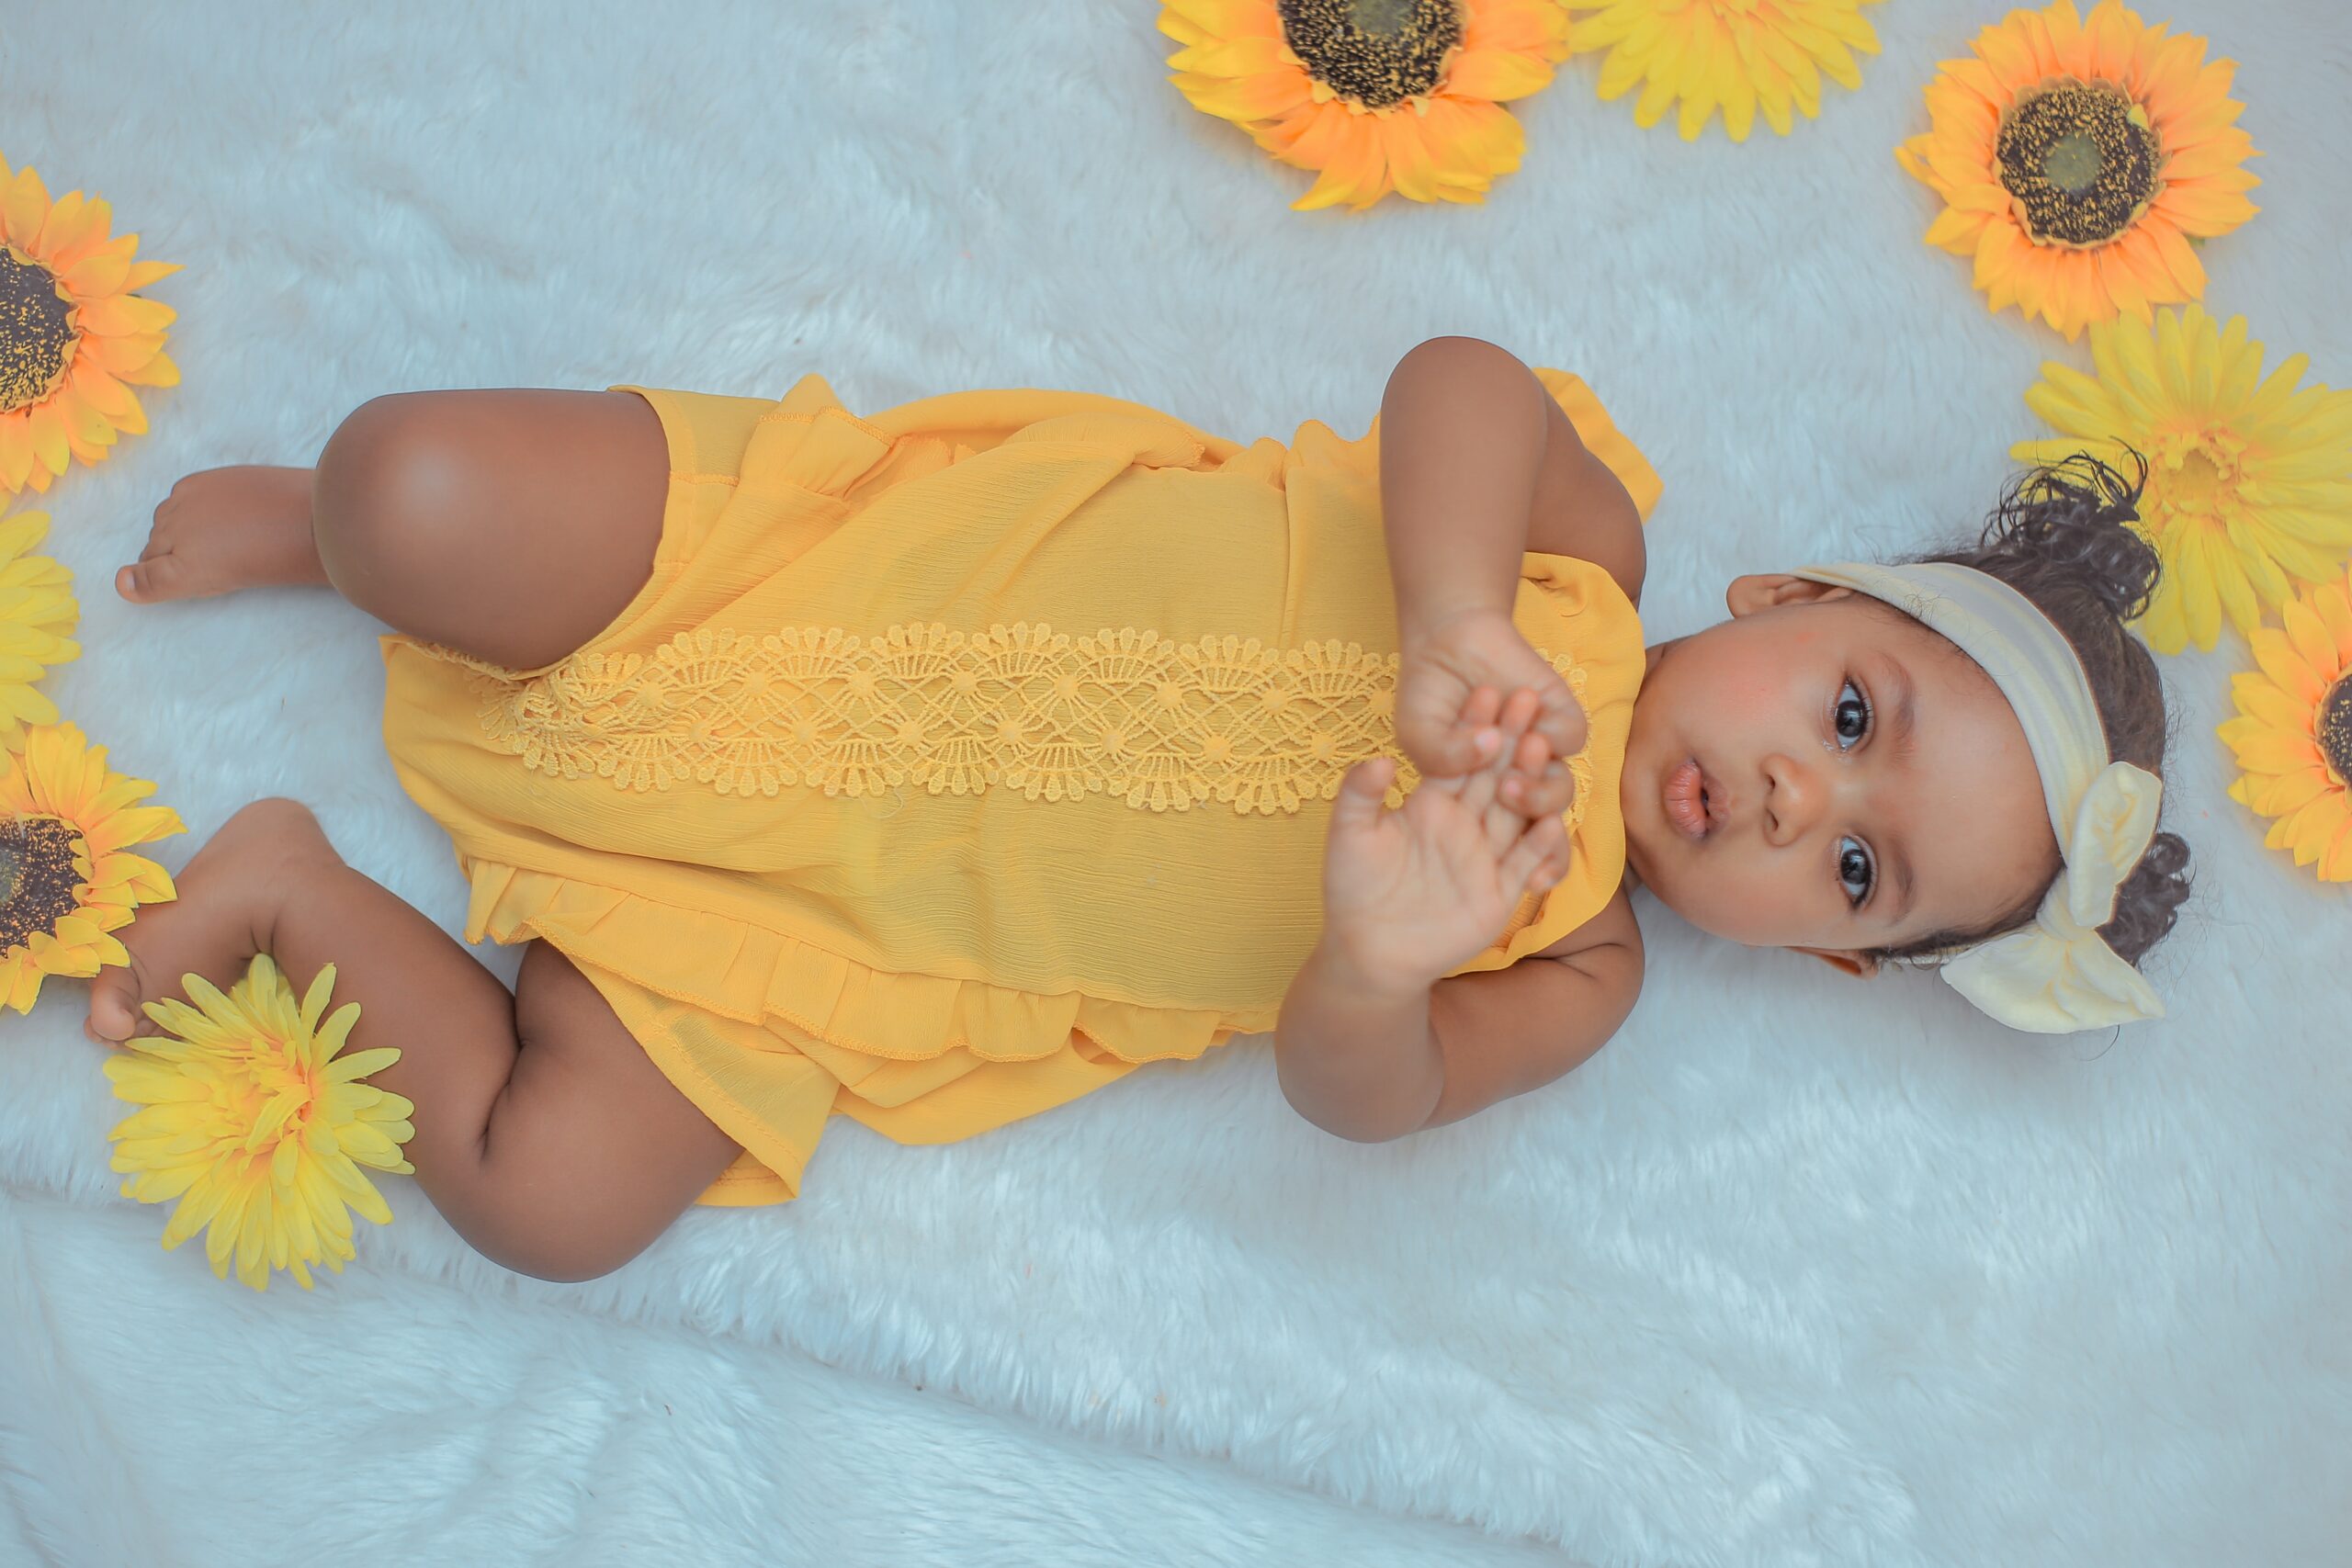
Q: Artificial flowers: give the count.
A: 9